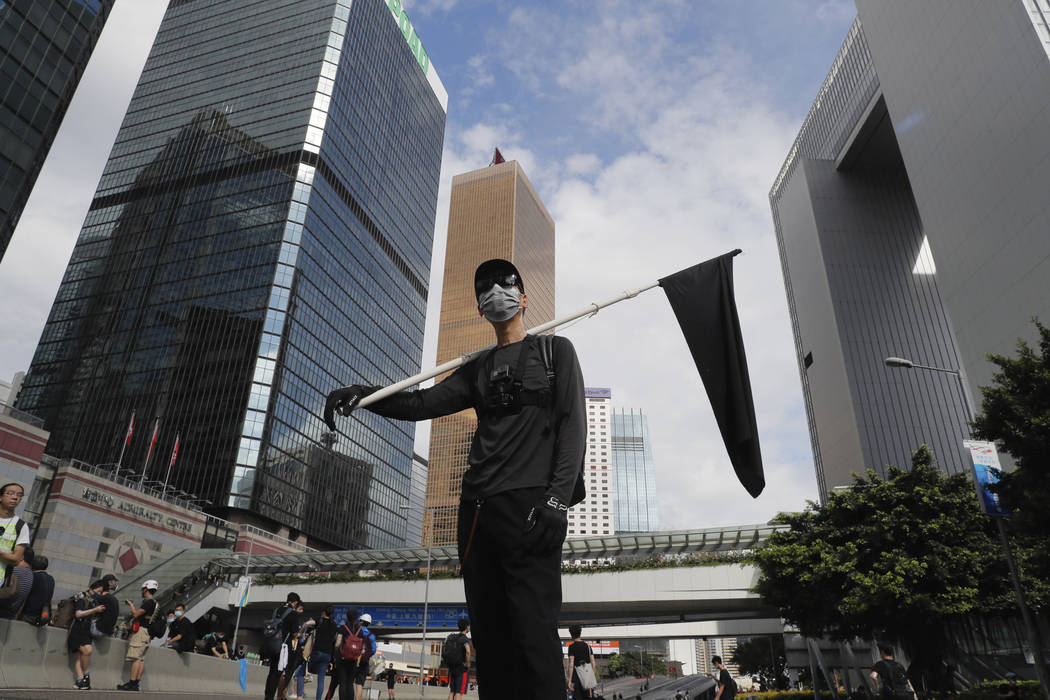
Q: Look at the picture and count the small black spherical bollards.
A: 0